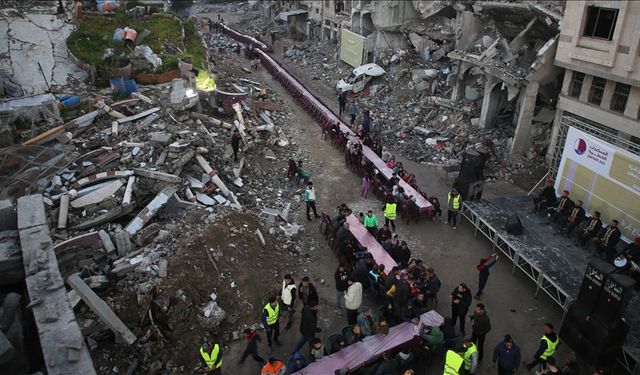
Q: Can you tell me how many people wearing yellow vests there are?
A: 7